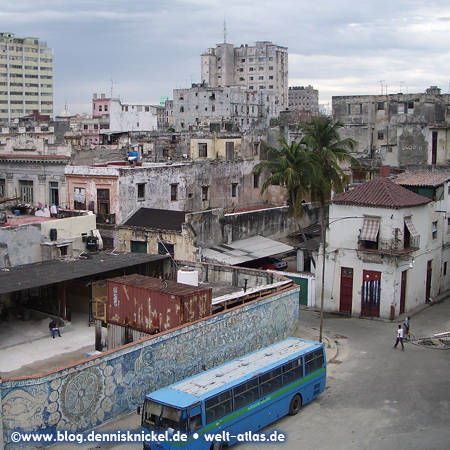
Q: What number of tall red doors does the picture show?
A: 4